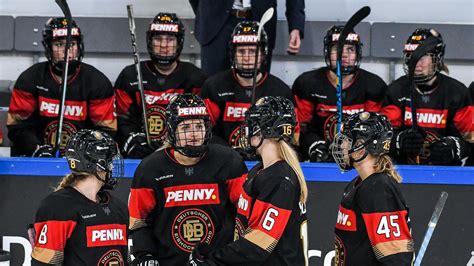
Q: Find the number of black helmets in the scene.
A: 9